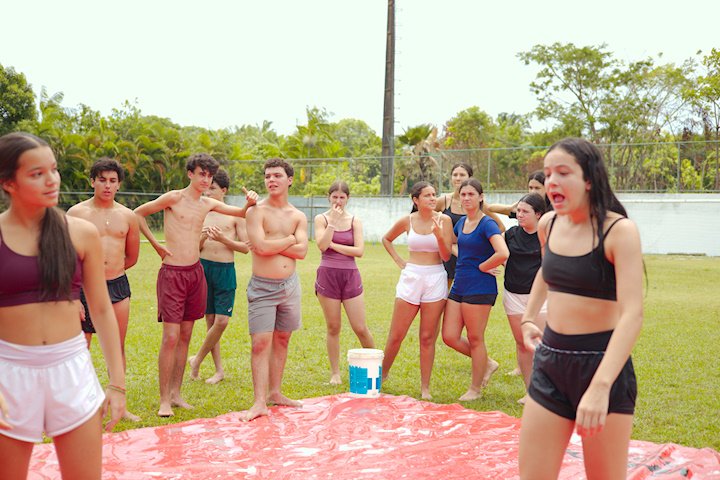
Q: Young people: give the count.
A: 12